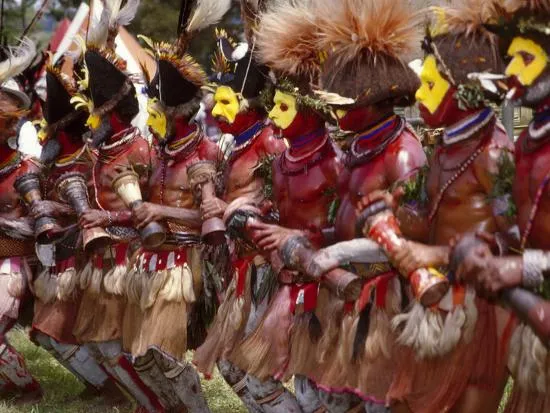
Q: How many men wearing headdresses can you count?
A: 9